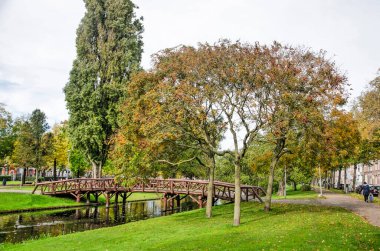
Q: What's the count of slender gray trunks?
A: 3